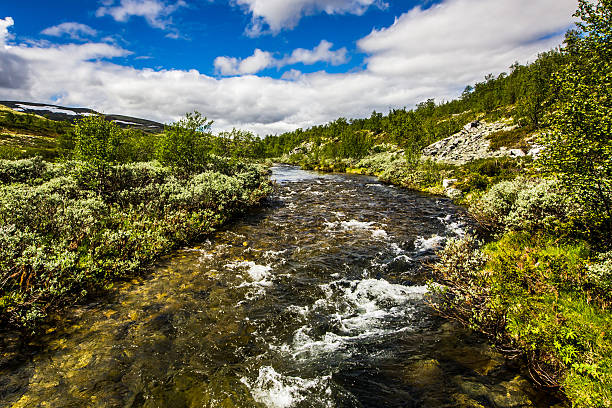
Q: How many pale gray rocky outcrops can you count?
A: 1